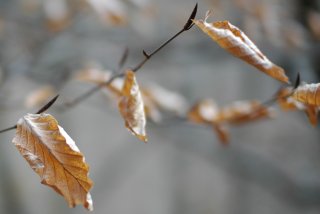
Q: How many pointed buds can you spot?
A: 5